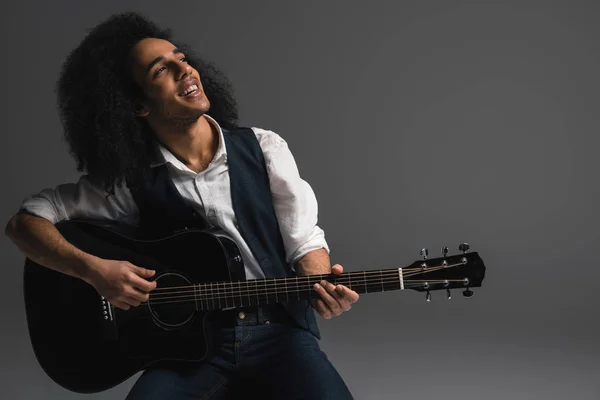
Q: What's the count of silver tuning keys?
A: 6